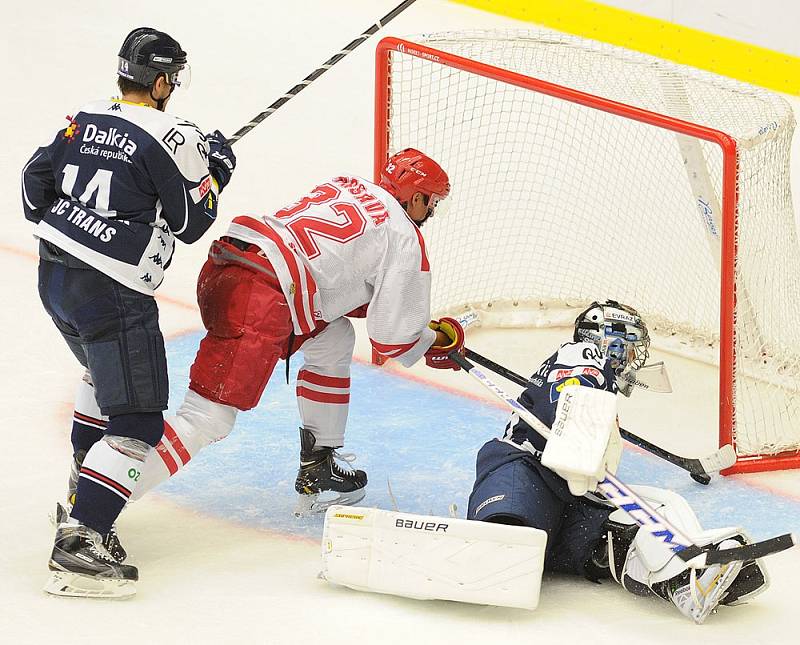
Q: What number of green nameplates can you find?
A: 0